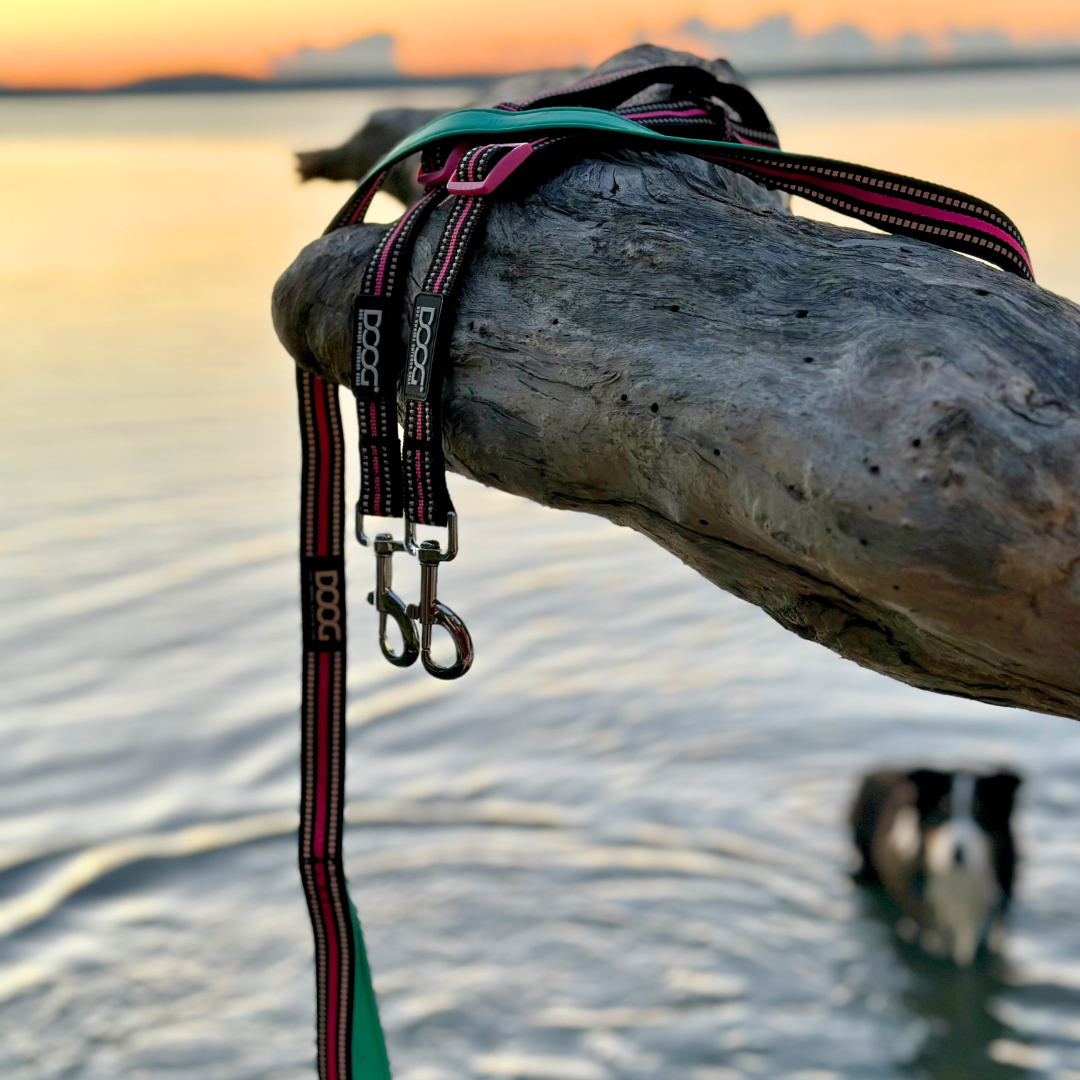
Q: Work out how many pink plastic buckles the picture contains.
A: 2